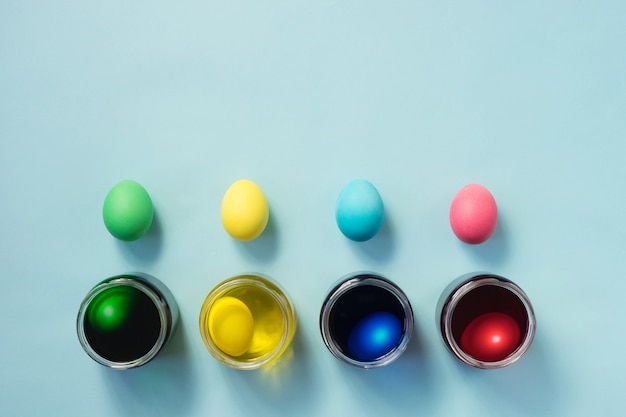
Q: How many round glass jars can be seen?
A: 4